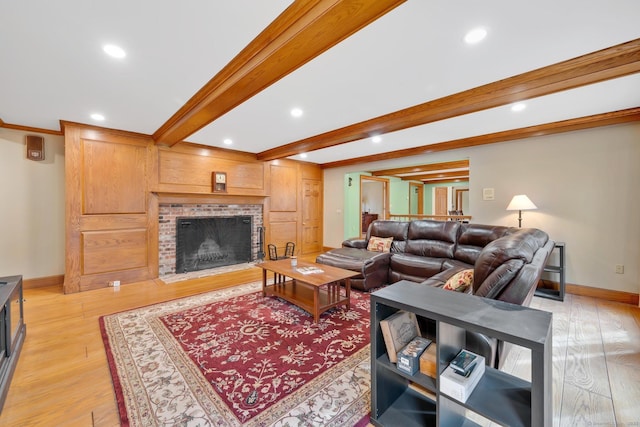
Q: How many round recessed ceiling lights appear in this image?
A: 8